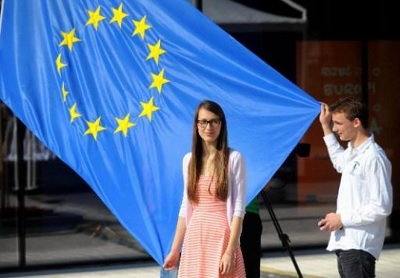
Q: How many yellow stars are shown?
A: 12